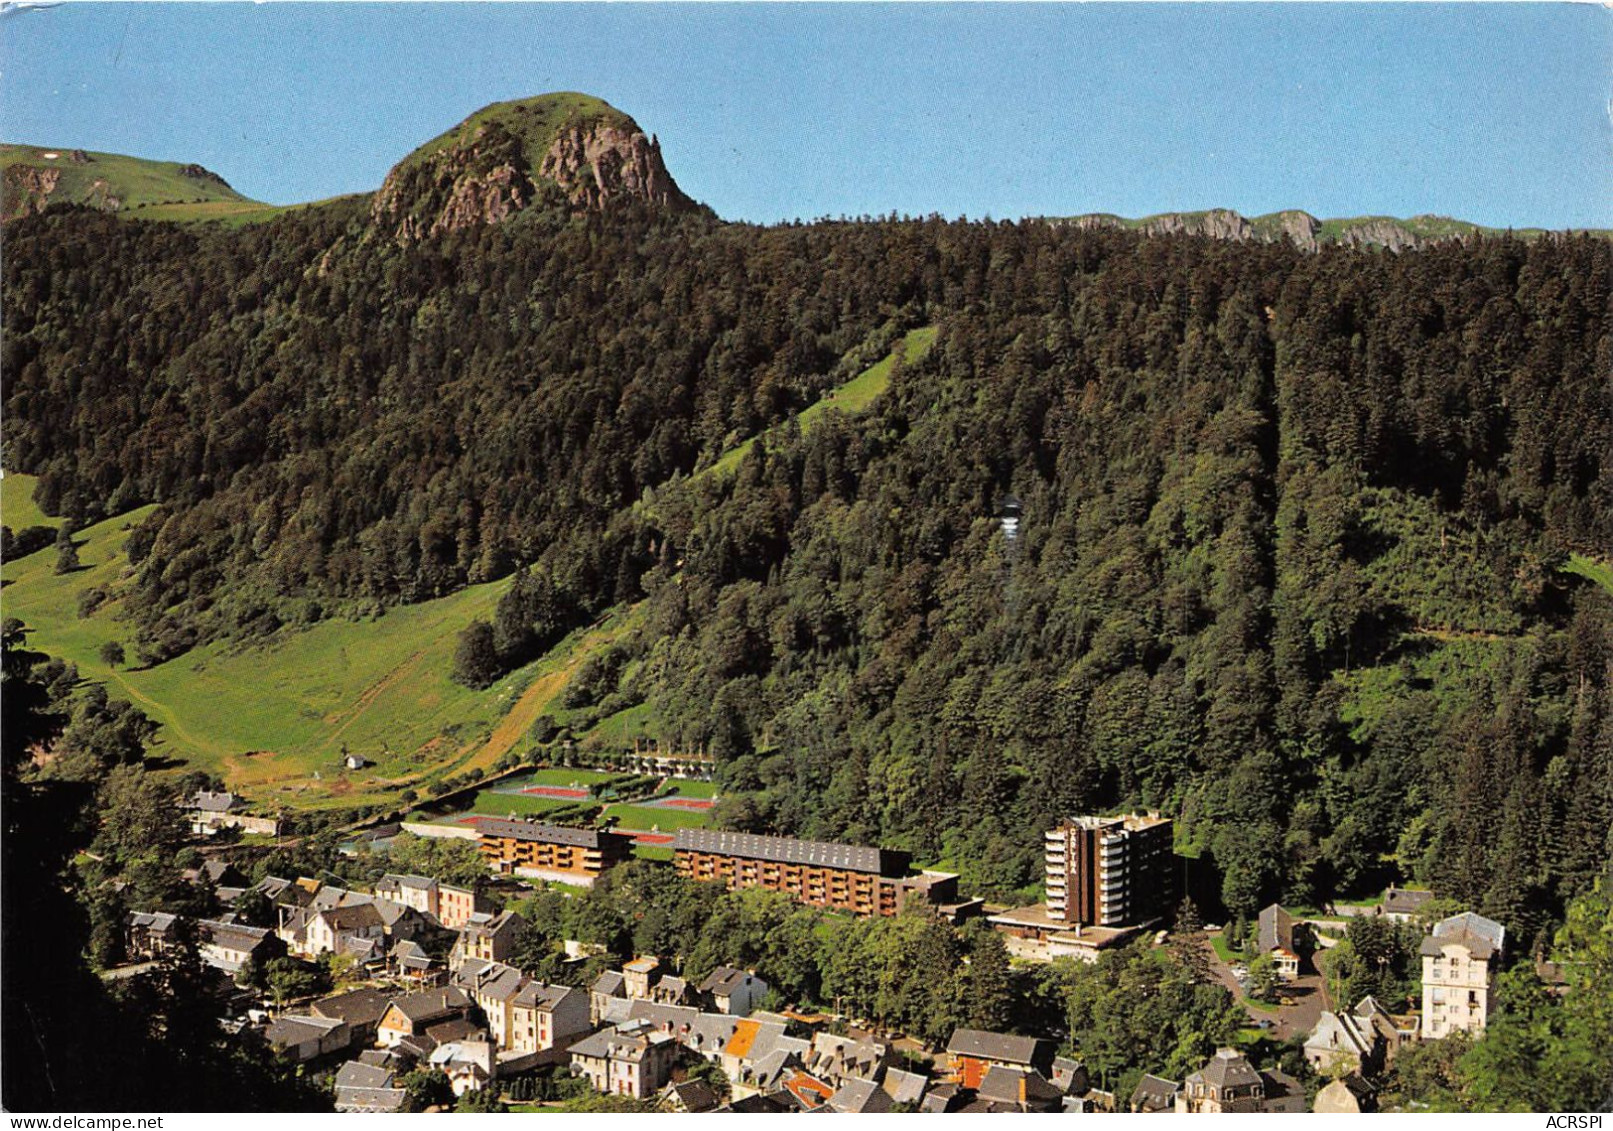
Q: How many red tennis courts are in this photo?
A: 4